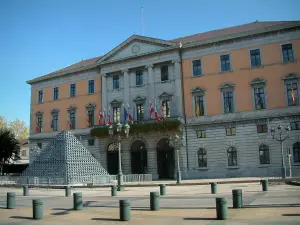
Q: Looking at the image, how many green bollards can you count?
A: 13